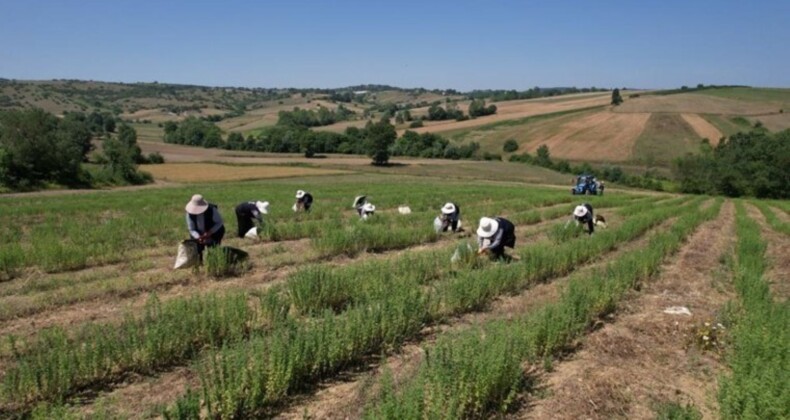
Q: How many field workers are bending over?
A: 7